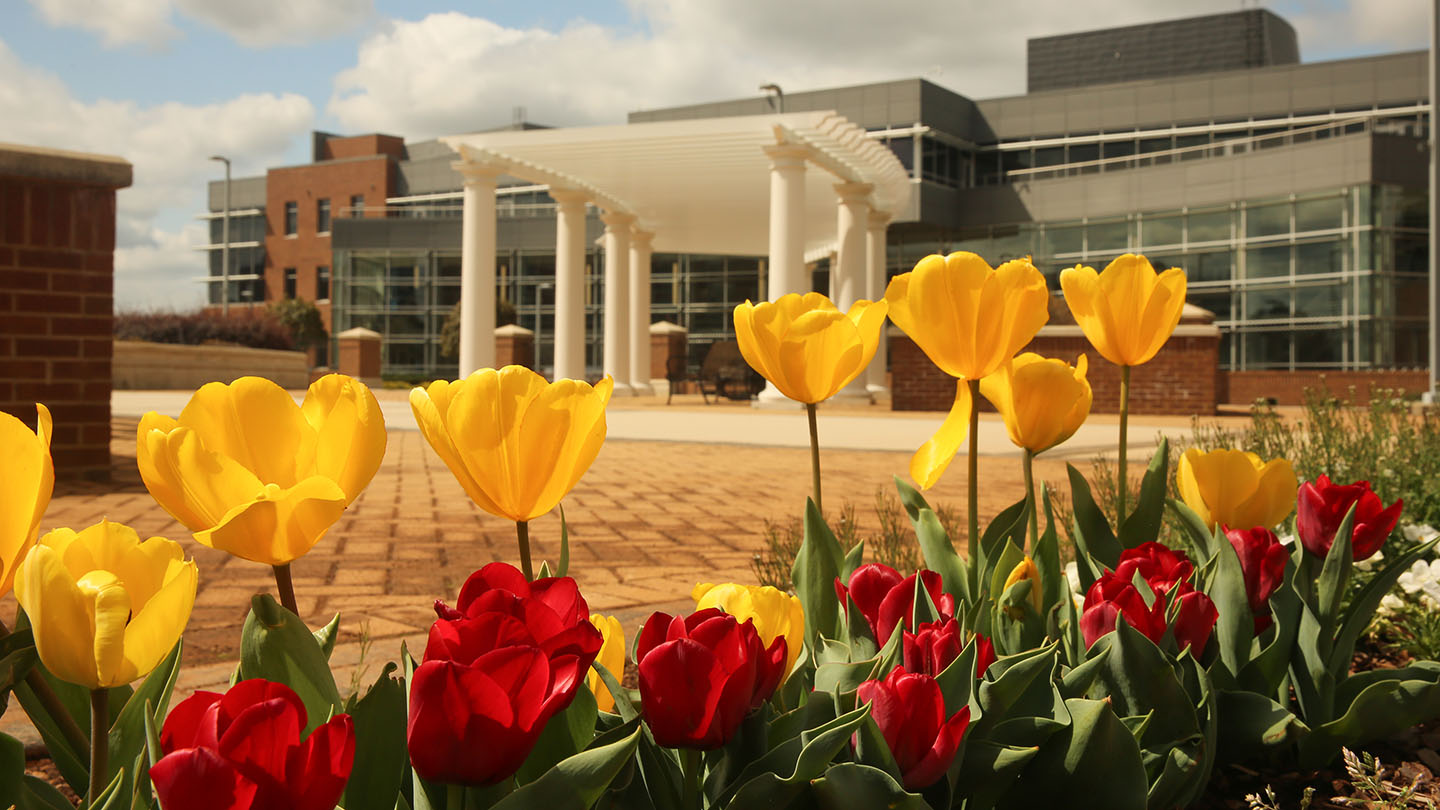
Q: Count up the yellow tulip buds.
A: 12